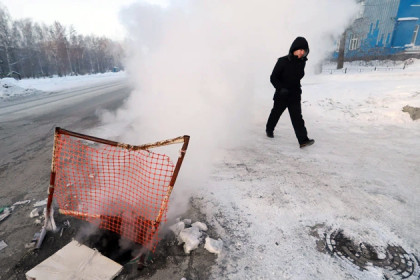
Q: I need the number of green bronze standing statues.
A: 0